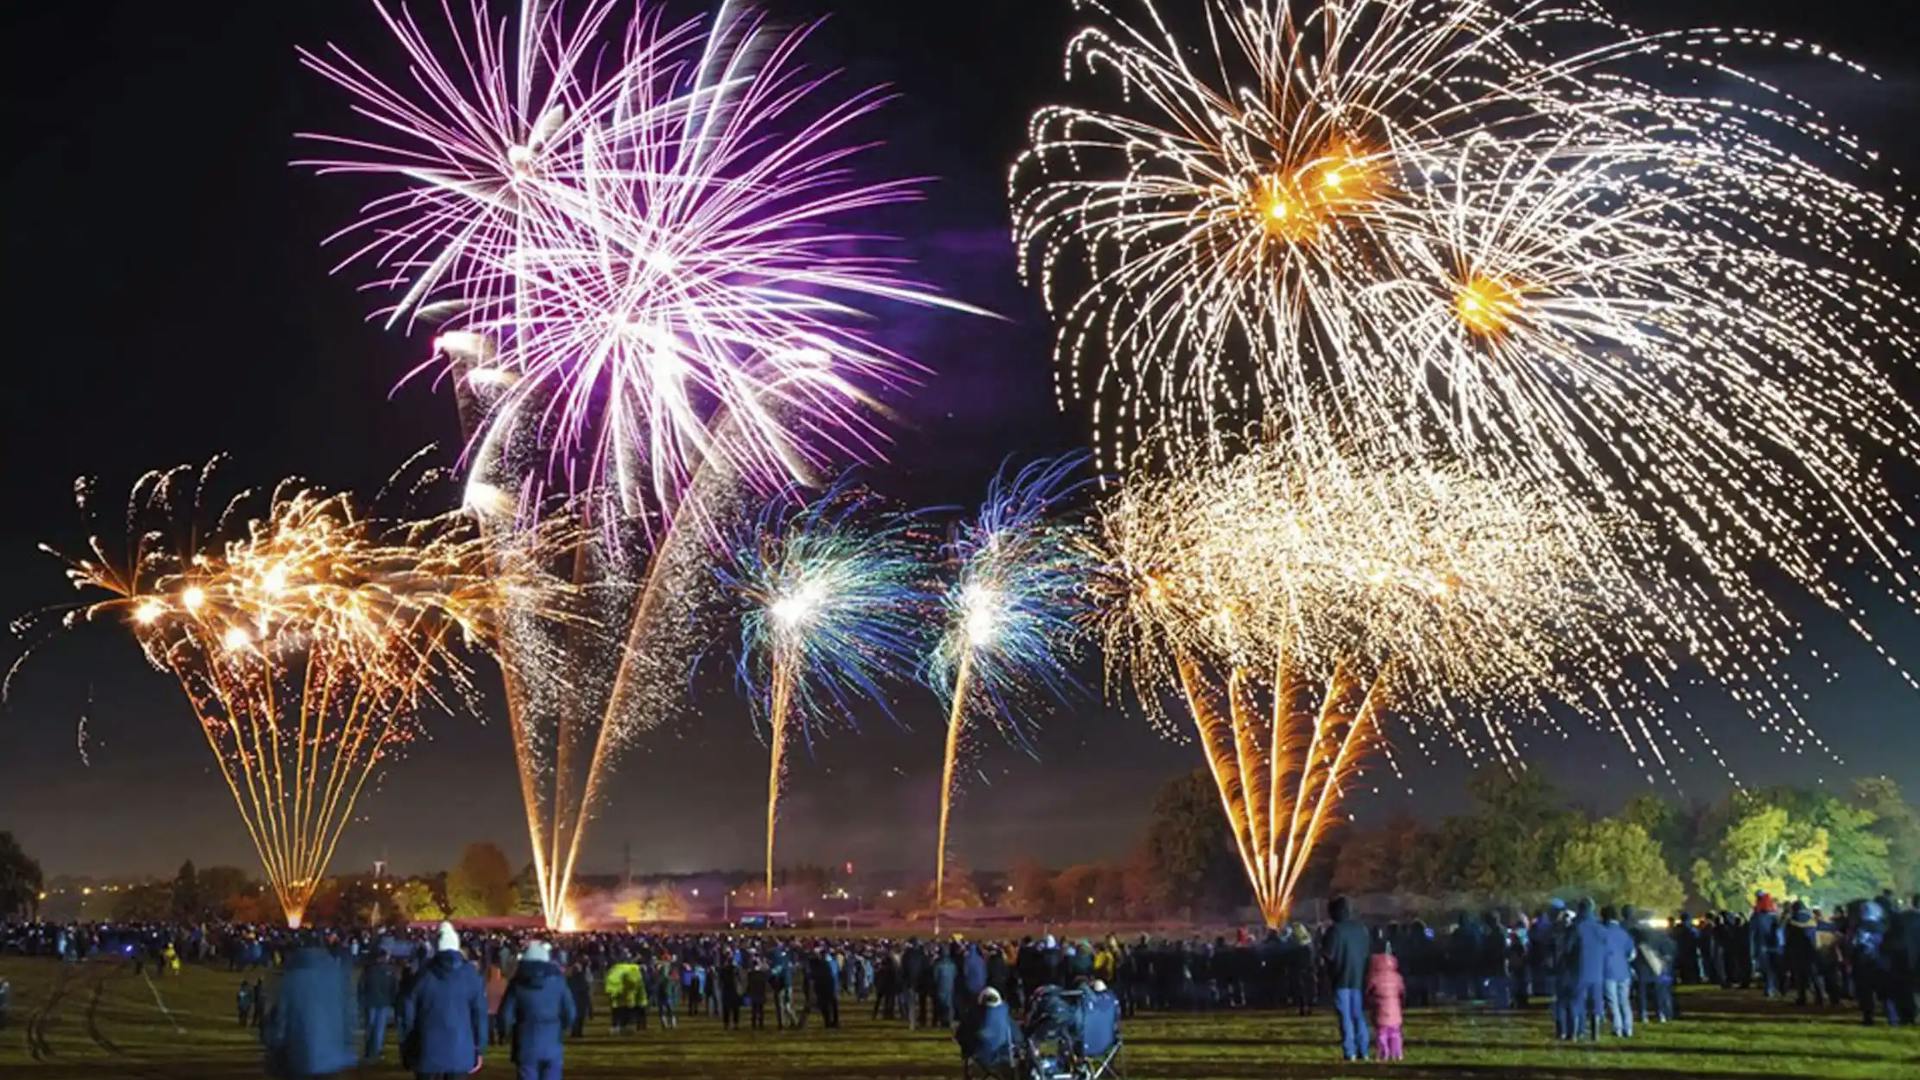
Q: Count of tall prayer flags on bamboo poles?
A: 0